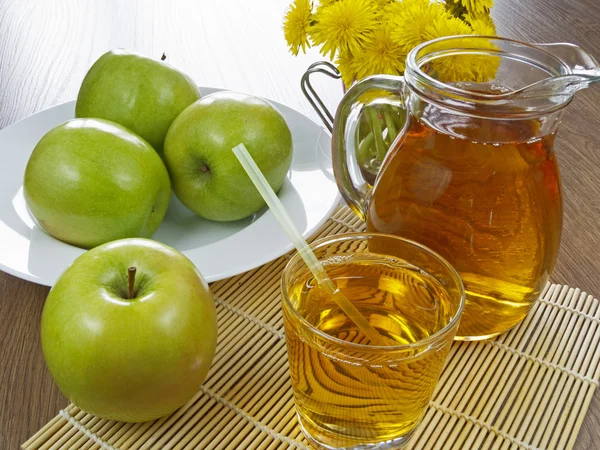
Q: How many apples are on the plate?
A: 3